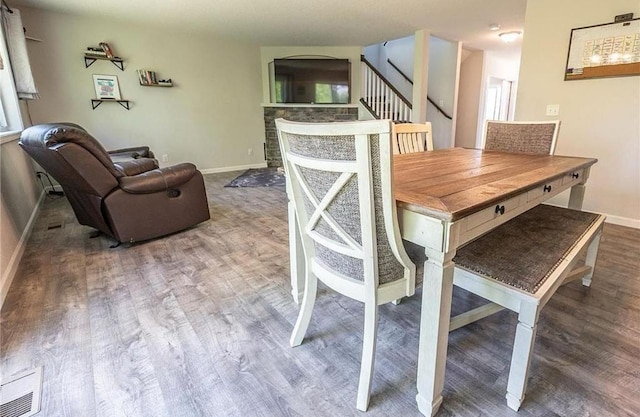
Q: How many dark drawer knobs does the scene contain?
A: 3